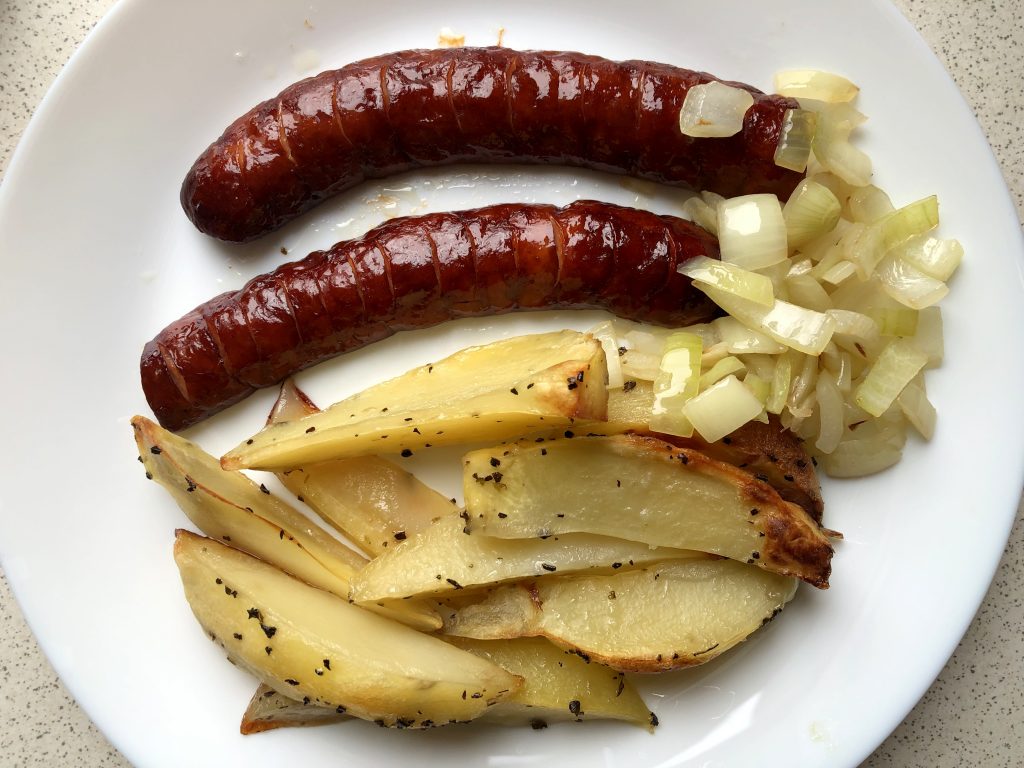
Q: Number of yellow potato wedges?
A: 9